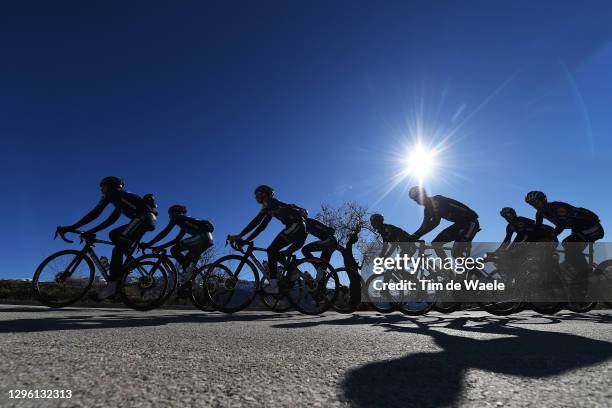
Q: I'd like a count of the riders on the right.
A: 4